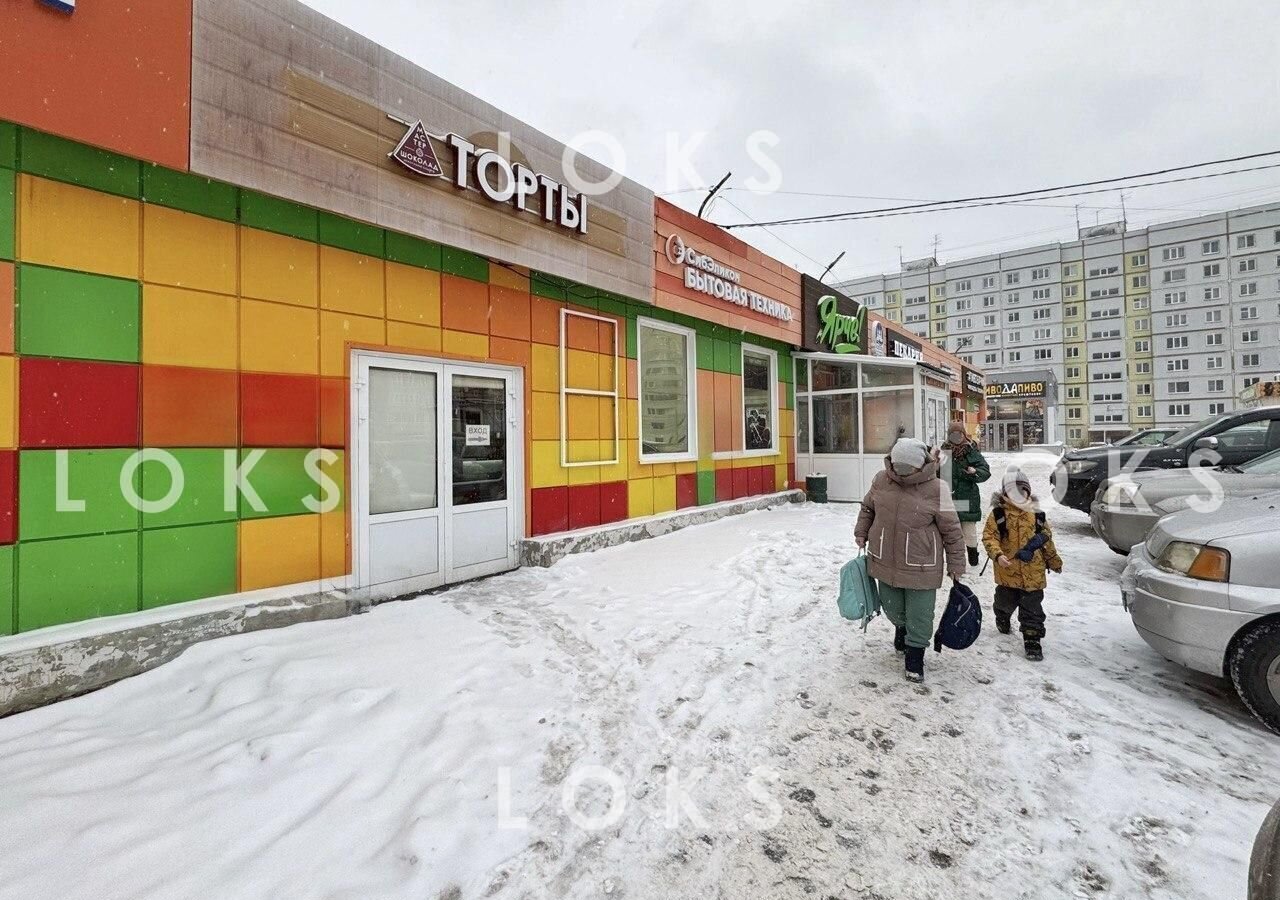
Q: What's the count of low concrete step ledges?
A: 2